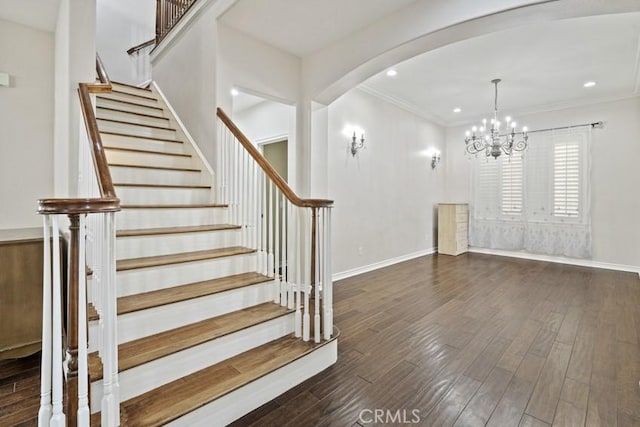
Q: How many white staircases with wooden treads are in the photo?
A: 1